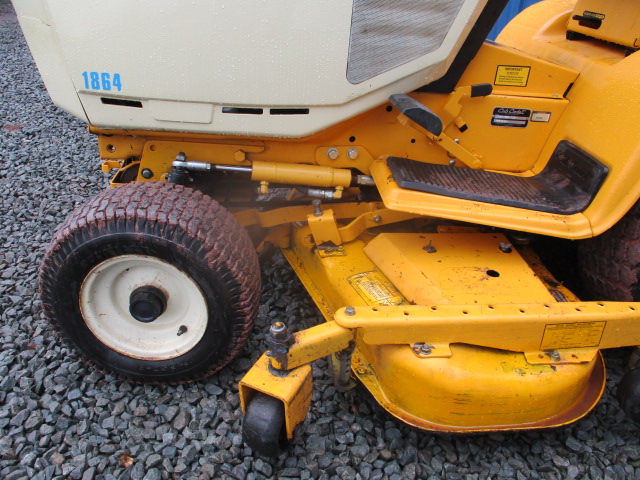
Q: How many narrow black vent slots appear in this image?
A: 3